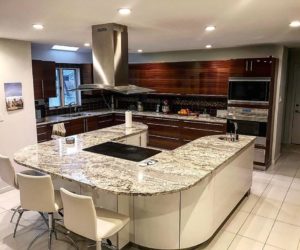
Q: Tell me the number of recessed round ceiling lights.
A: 7